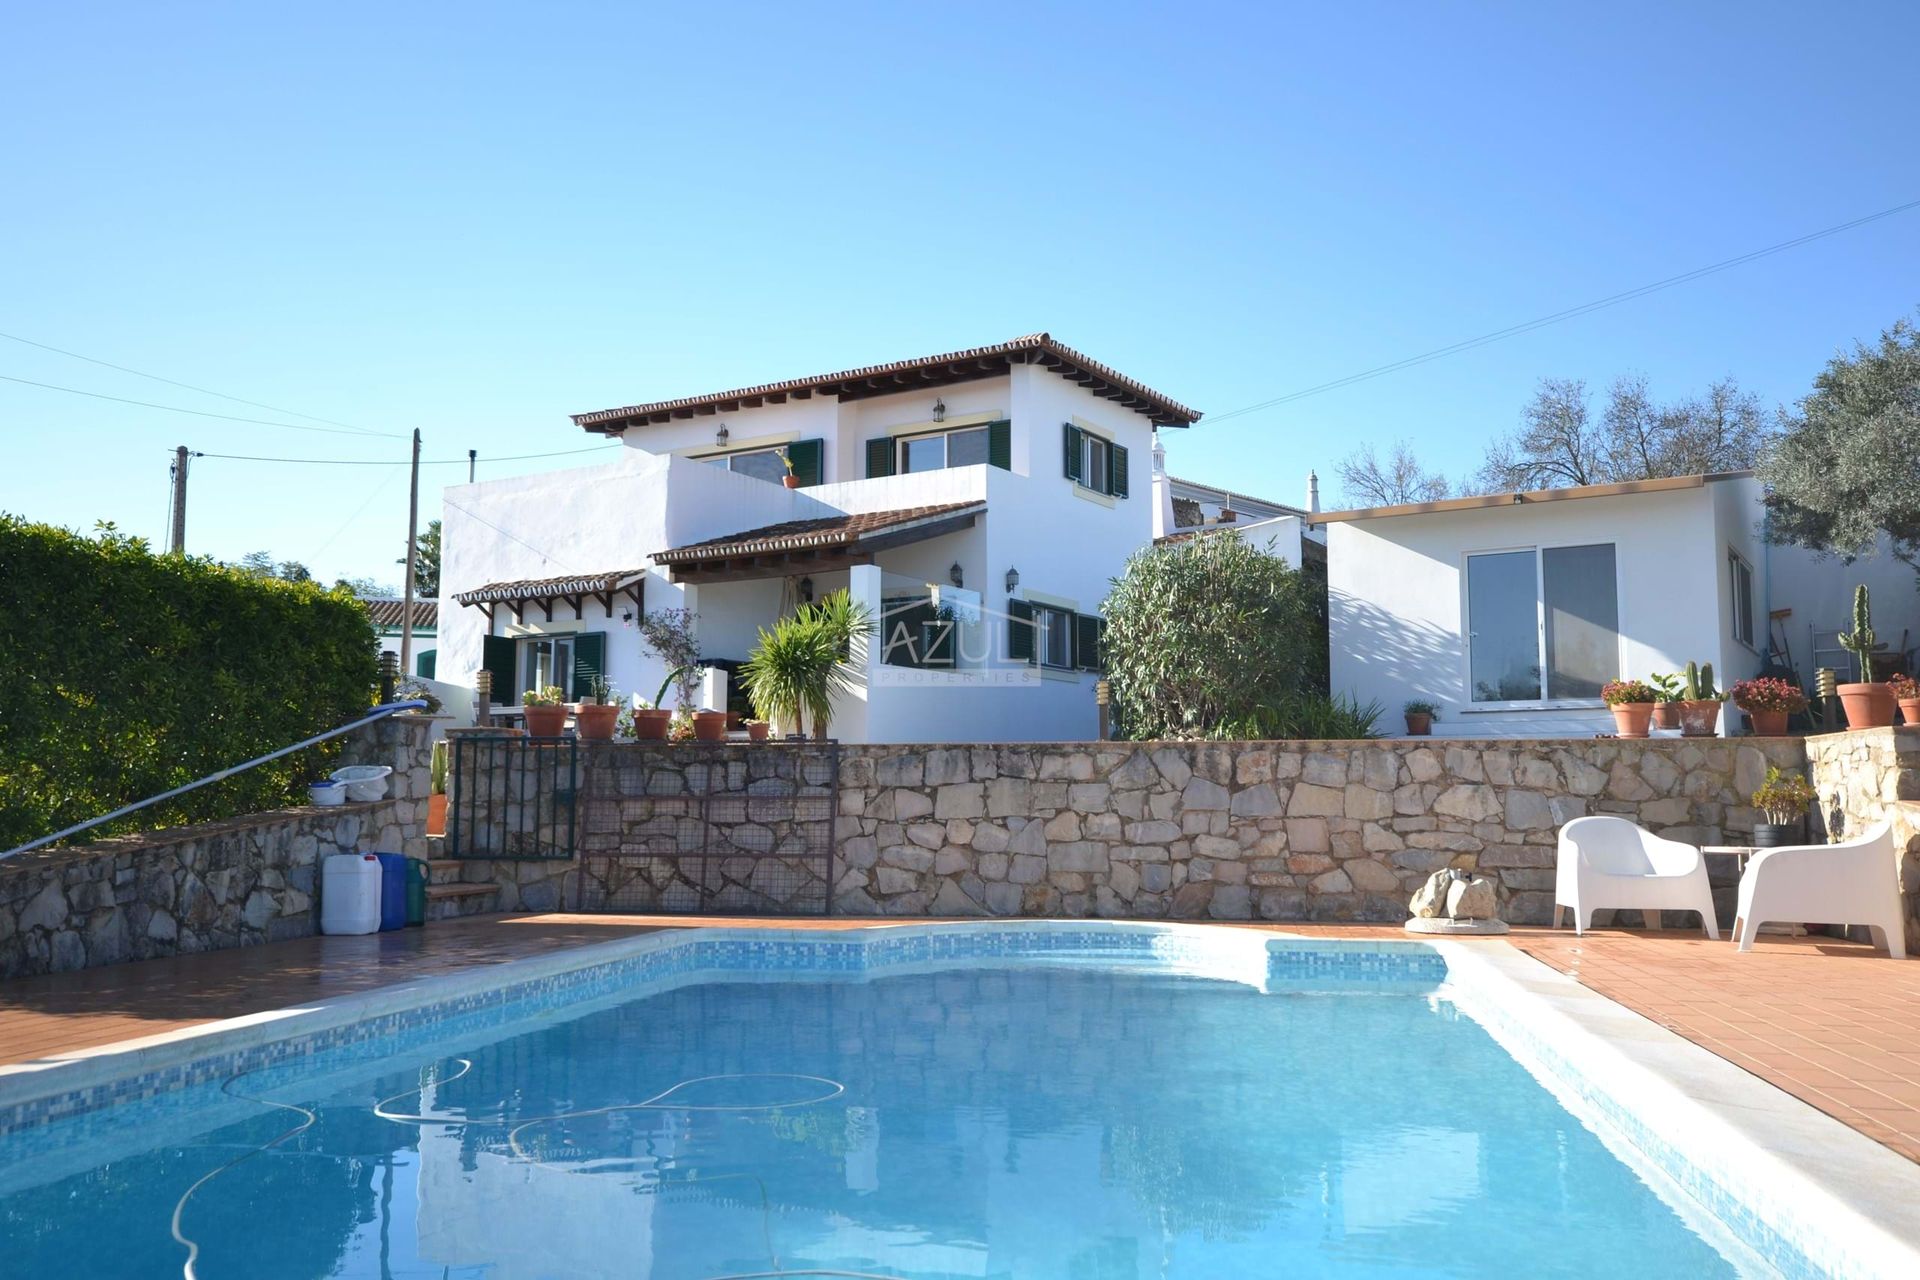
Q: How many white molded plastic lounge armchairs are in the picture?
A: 2